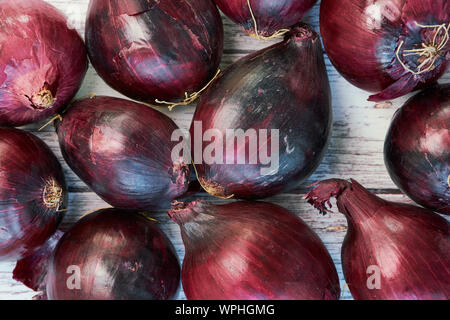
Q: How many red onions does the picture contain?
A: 11